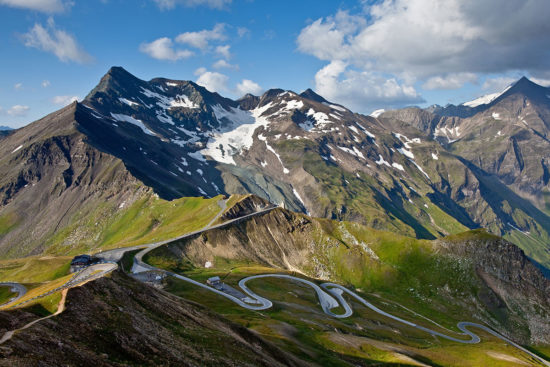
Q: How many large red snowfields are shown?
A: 0